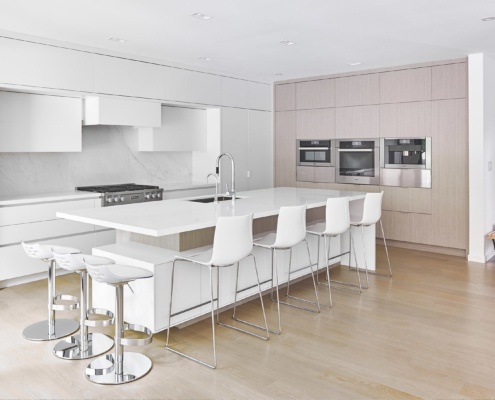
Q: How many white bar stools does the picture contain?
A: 7